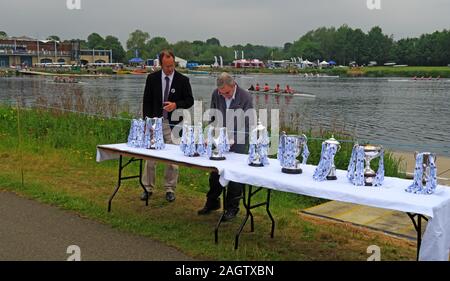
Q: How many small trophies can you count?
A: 9